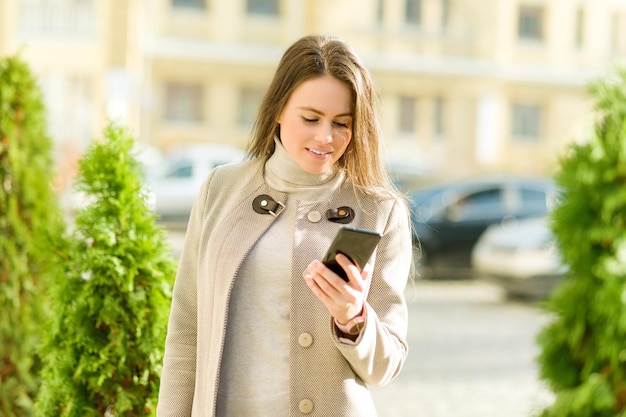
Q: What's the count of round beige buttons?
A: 3